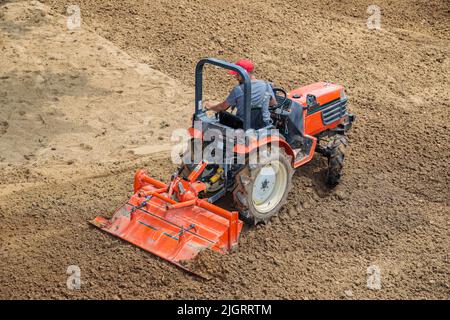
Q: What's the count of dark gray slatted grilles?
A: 1